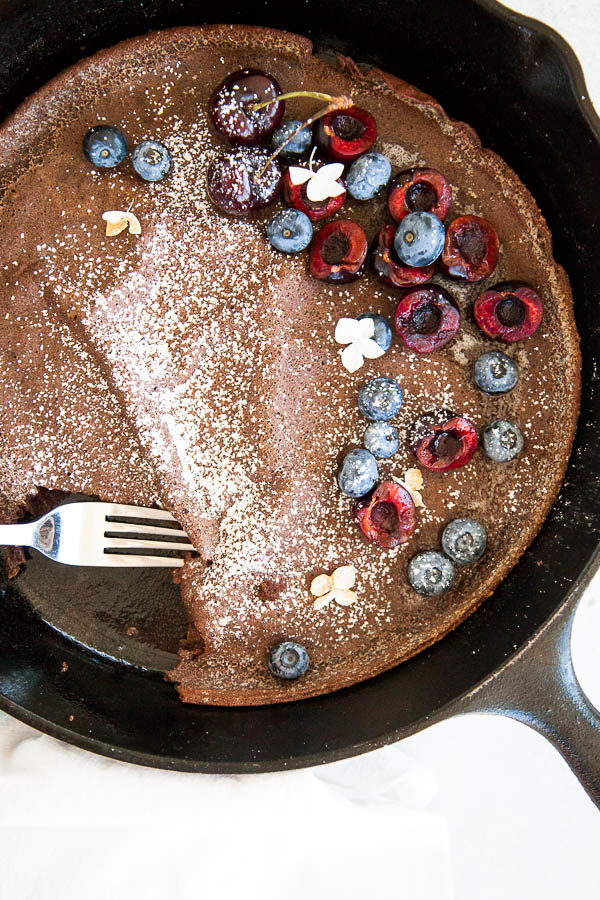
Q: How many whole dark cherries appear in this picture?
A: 2